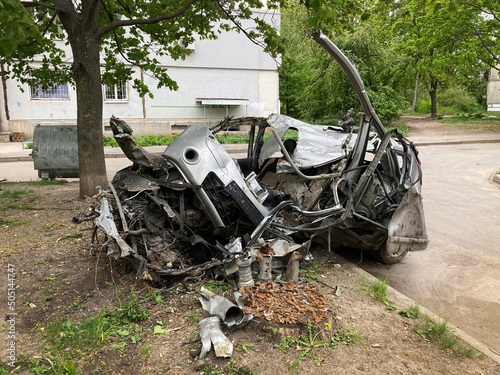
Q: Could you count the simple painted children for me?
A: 0